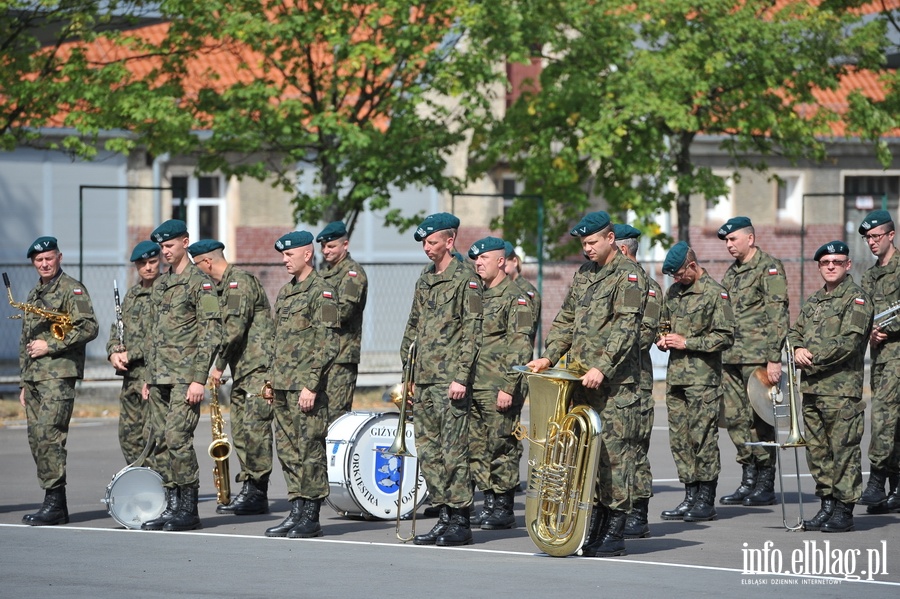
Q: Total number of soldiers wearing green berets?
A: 15